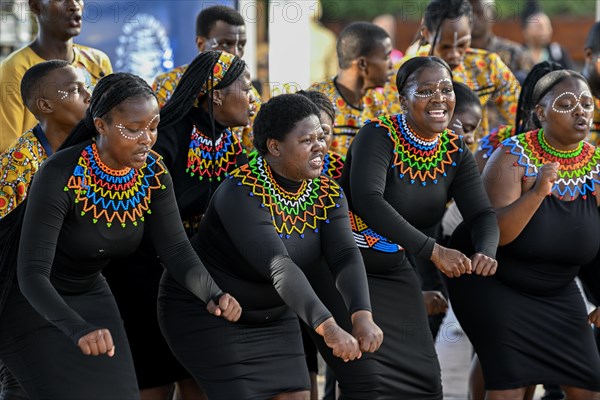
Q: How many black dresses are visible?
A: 5